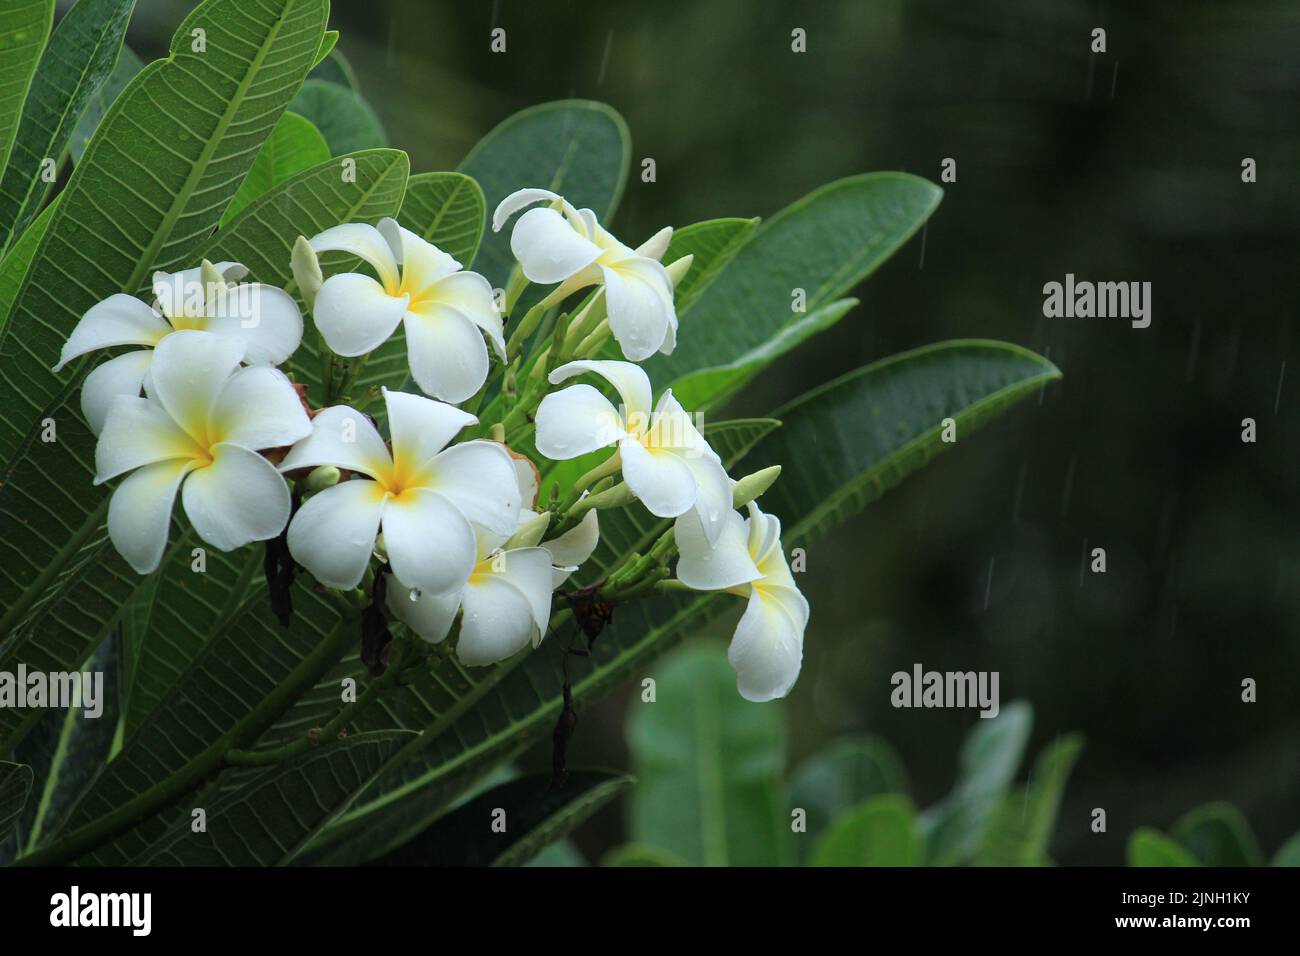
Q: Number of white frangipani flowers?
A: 8